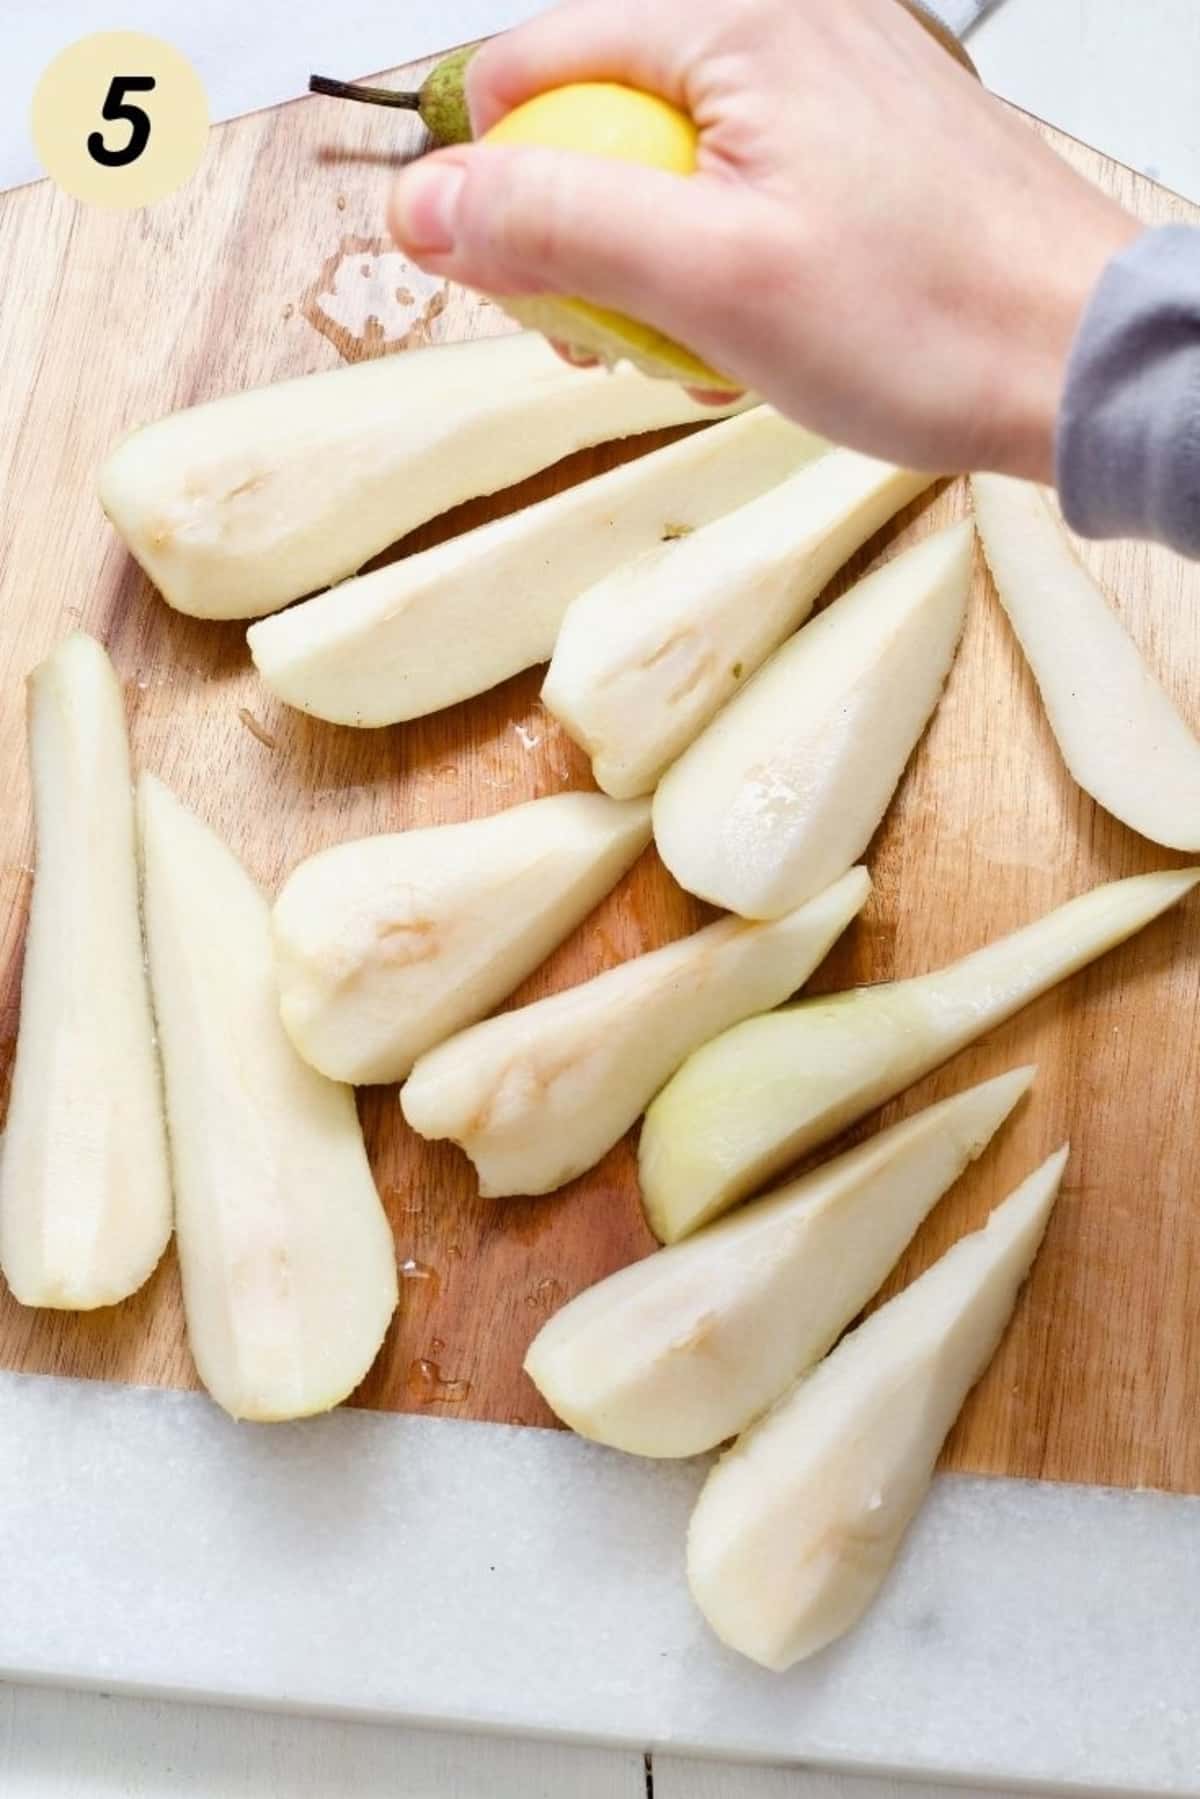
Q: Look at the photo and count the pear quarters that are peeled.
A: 12